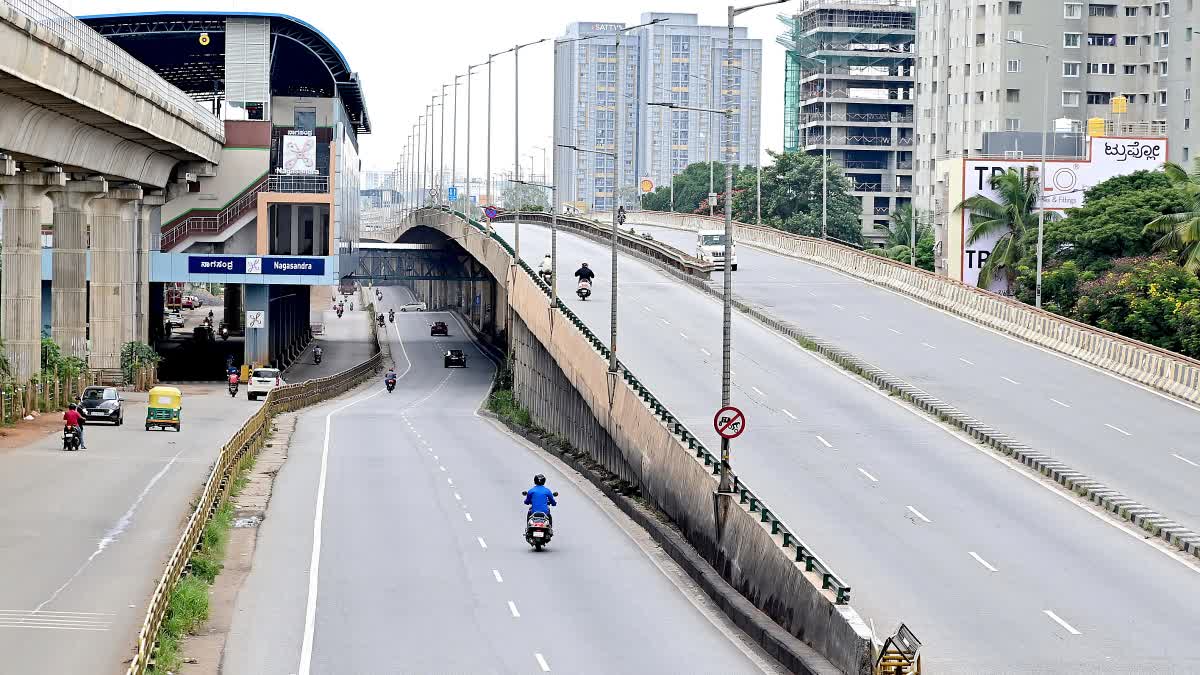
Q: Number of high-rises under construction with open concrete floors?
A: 1